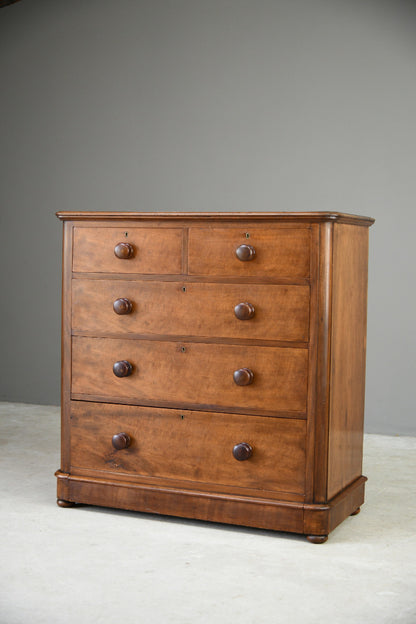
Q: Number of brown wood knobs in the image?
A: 8